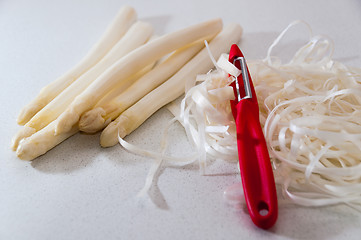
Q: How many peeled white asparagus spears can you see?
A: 6